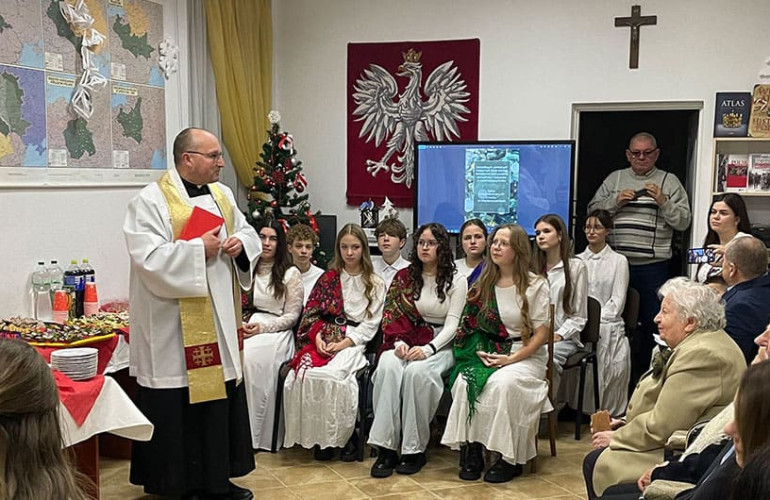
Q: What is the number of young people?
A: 9